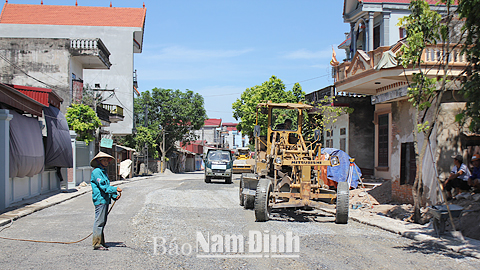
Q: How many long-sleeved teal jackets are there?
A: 1